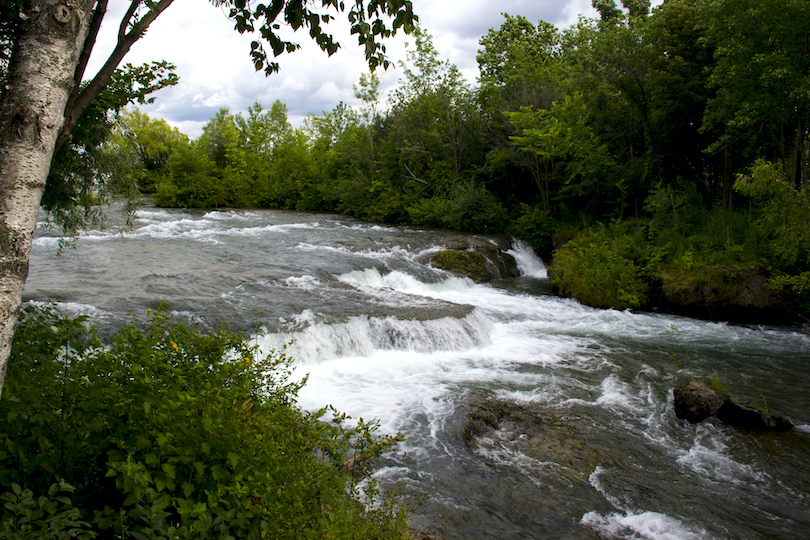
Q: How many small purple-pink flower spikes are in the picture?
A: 3